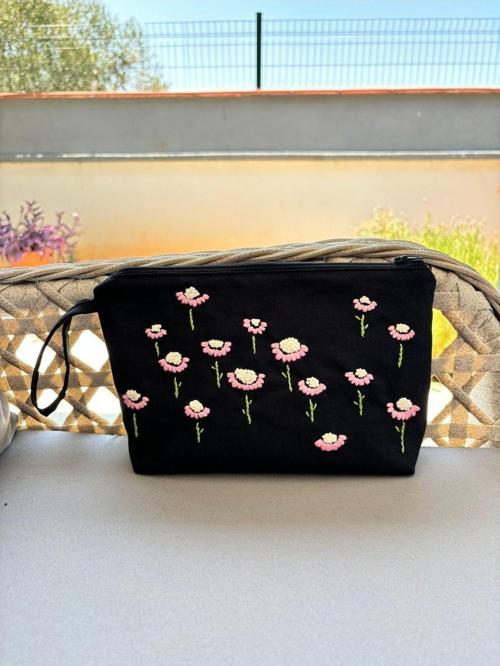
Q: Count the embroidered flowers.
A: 15